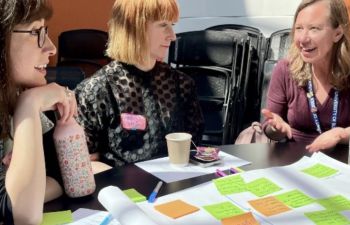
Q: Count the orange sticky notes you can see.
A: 3